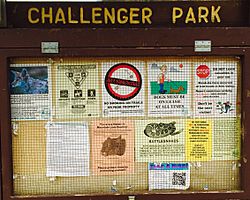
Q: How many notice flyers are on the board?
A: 11